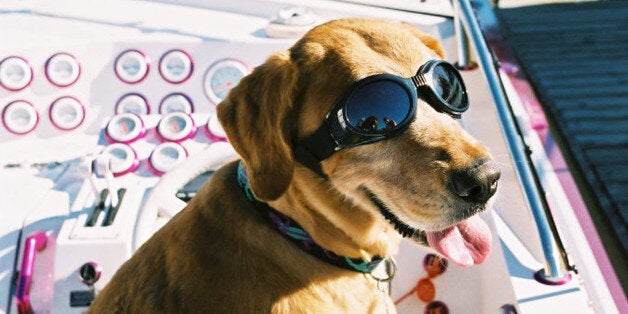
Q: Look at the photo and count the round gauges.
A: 14